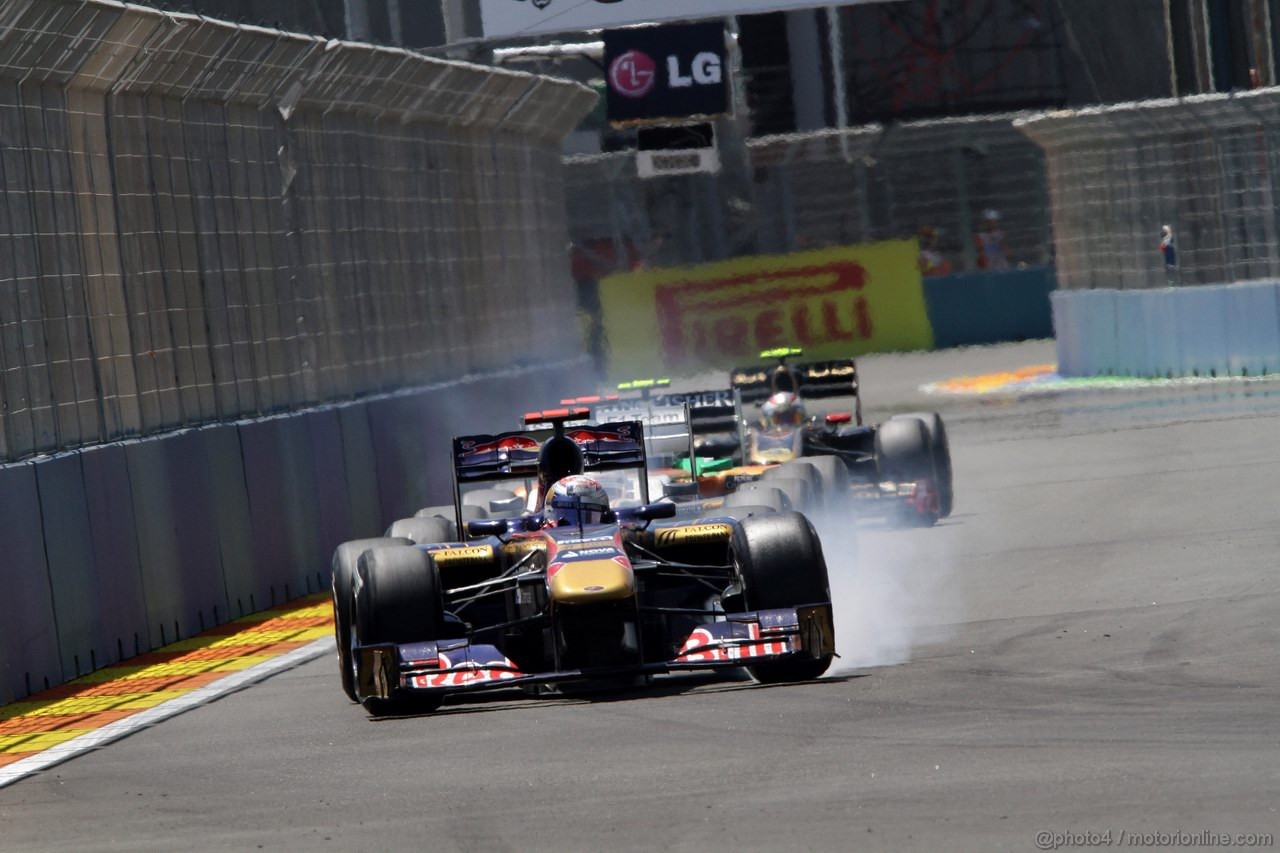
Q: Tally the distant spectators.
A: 3